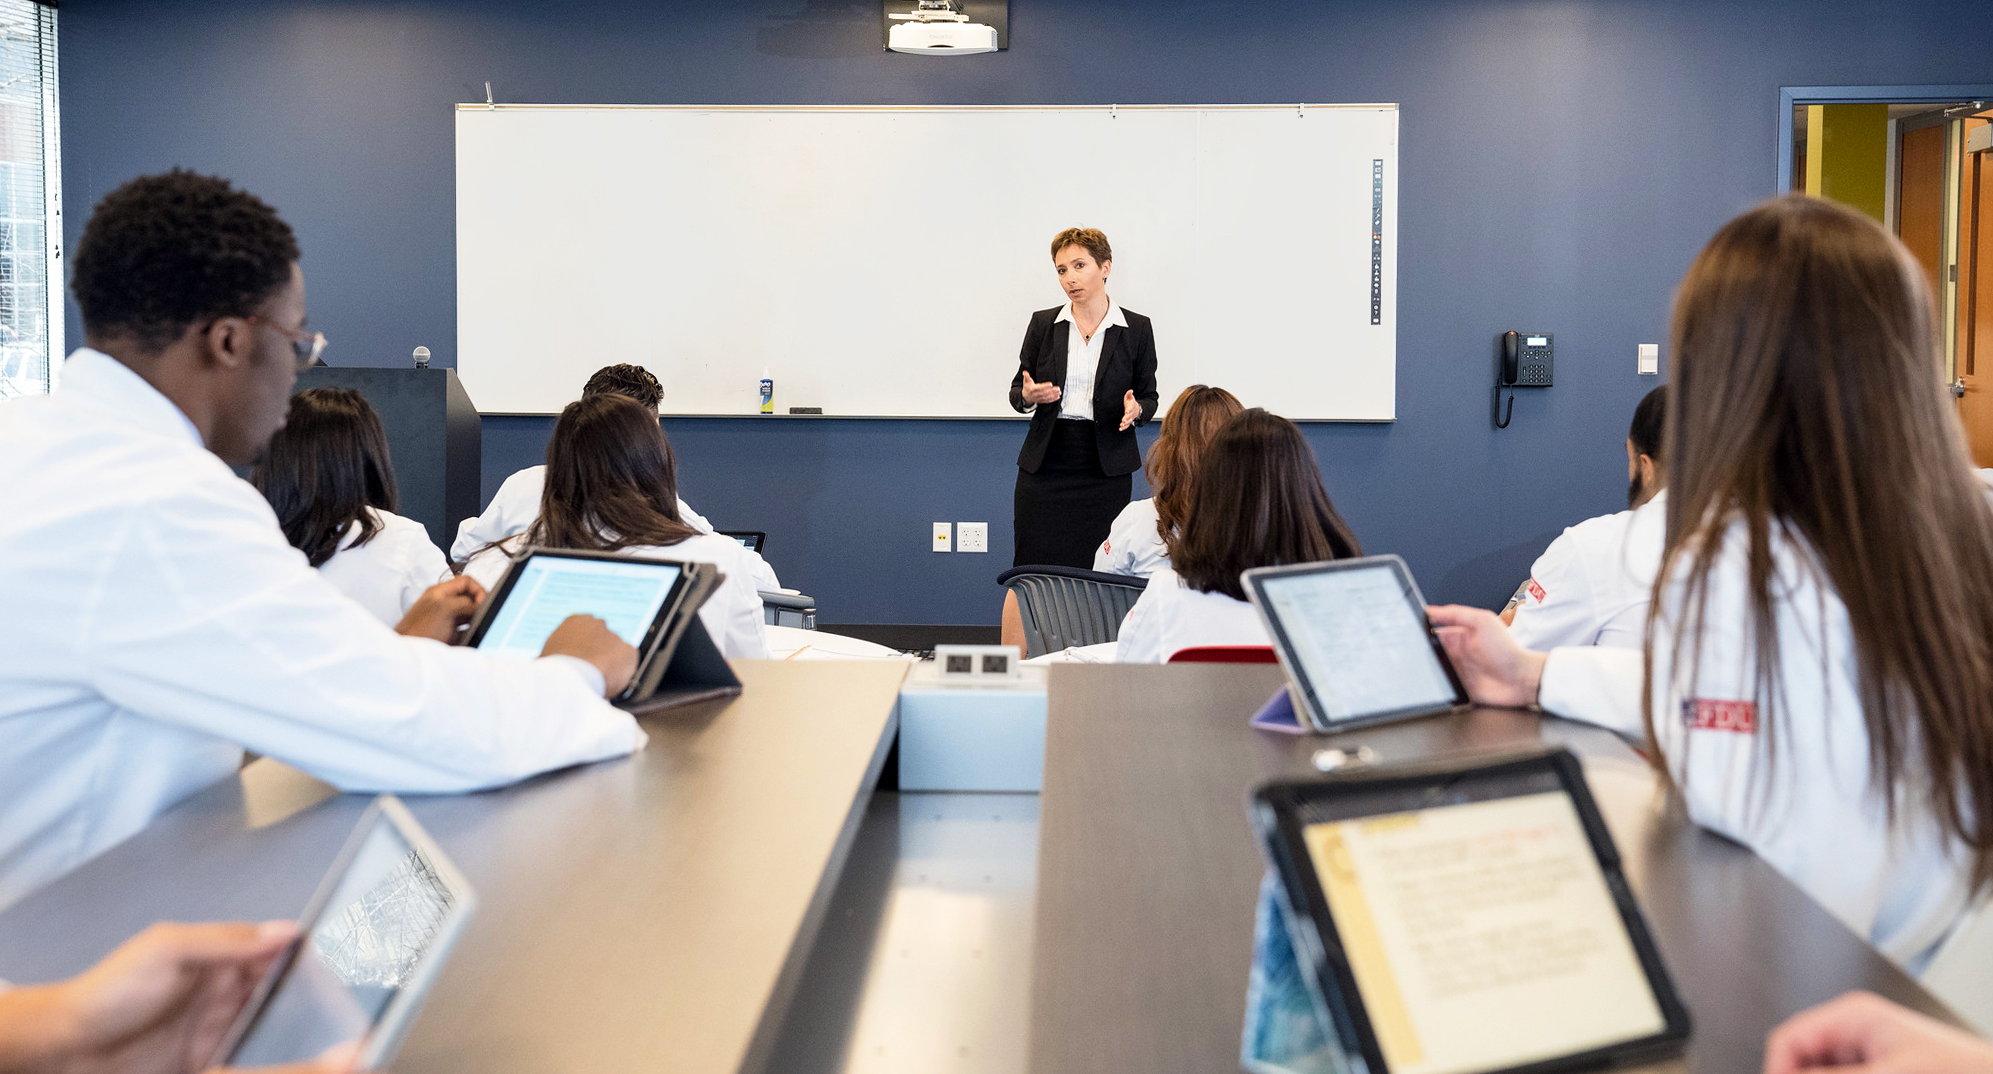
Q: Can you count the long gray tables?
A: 2